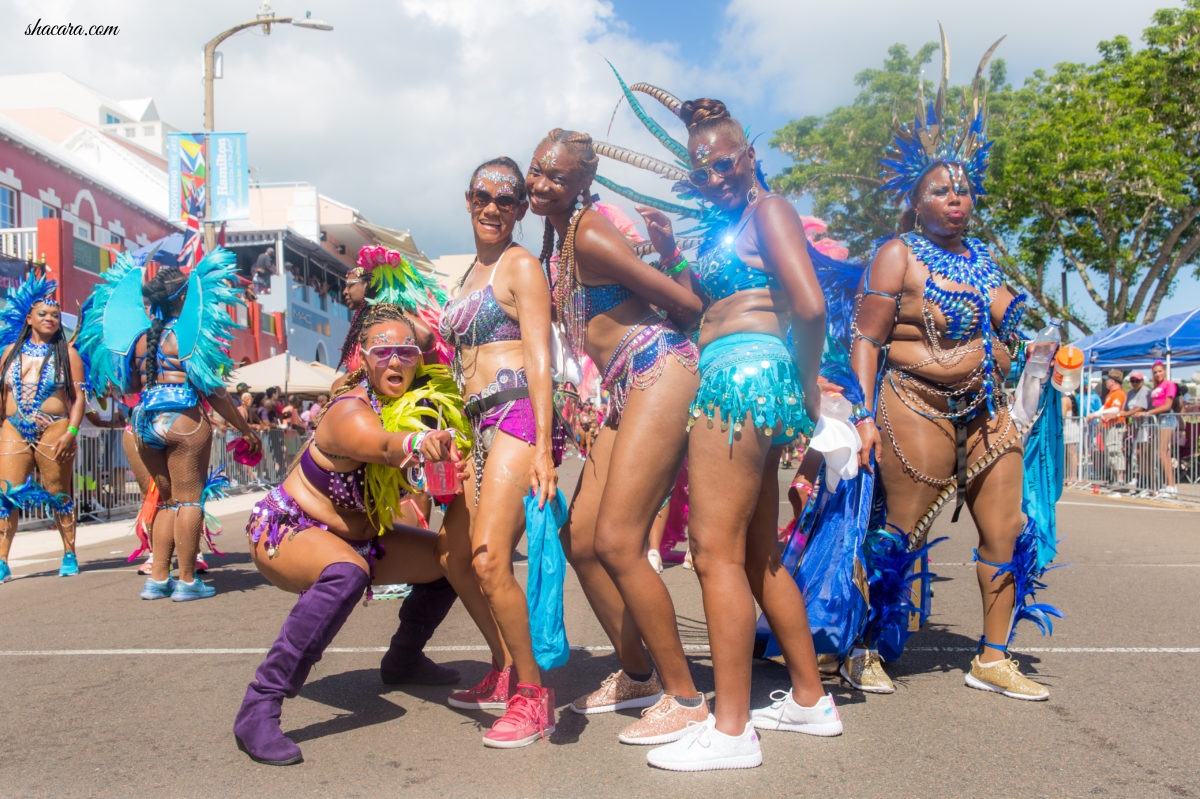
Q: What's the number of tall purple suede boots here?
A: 2